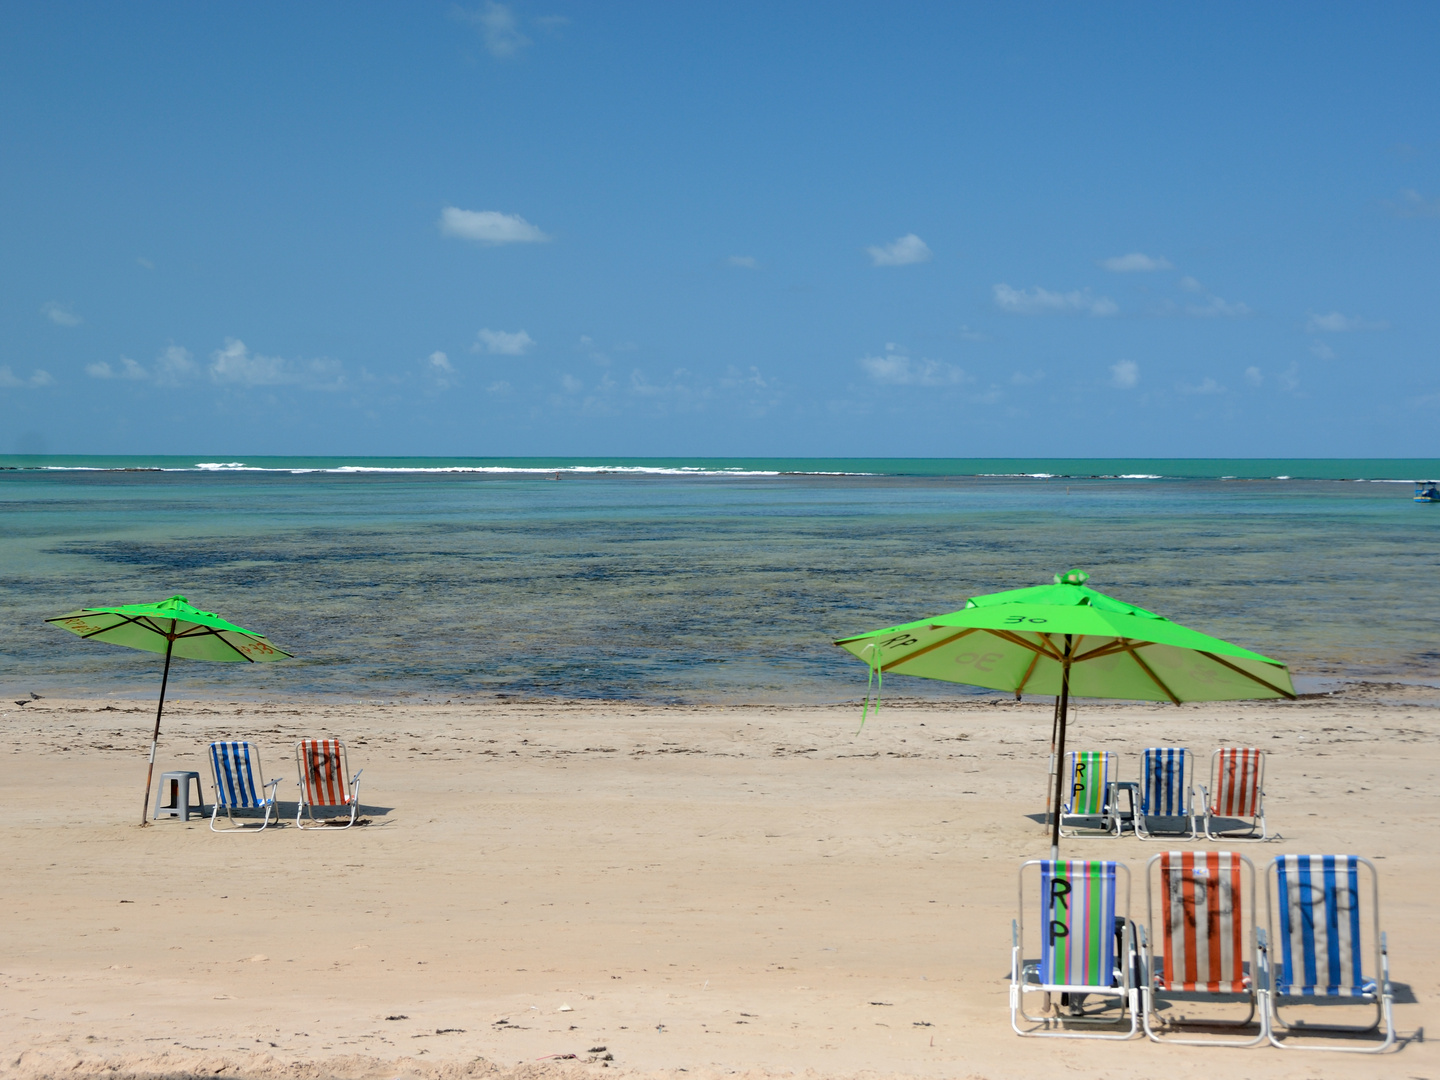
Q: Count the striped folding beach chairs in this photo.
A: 8